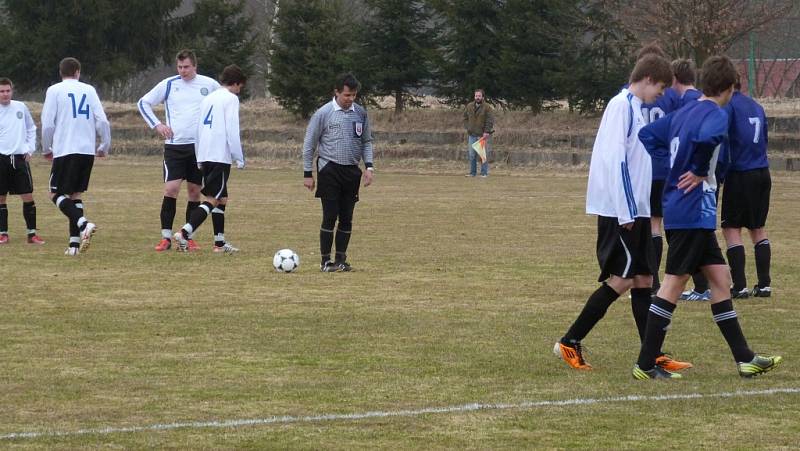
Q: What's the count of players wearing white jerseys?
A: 5